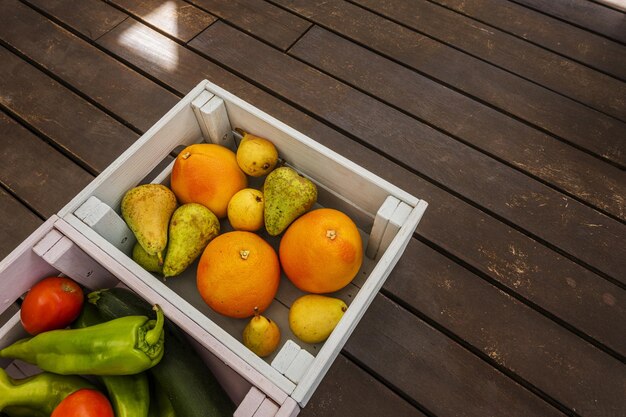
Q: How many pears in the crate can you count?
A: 8